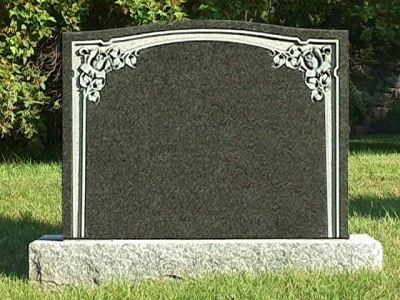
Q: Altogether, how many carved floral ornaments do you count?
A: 2